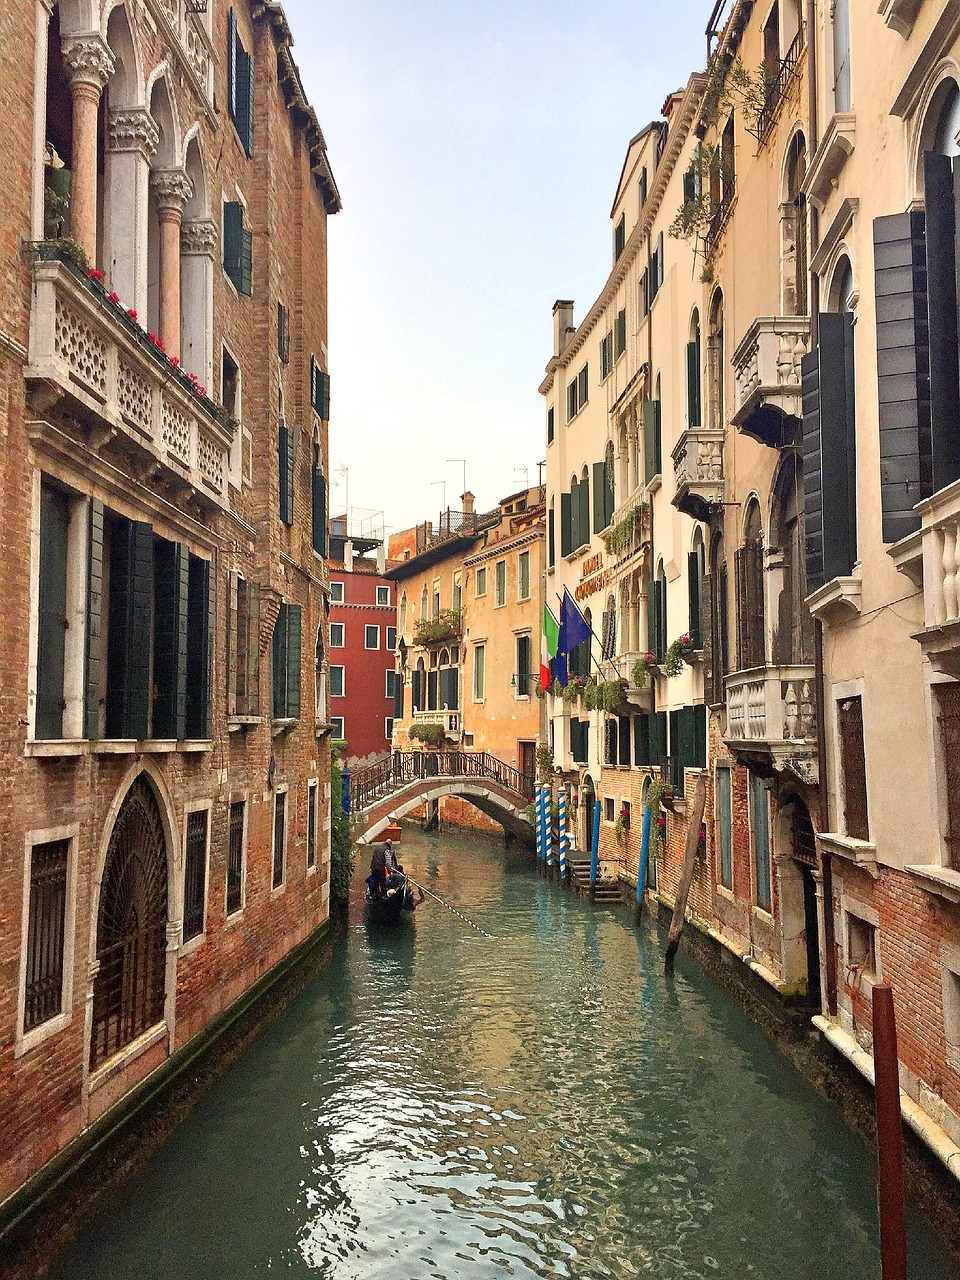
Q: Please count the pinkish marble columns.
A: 2